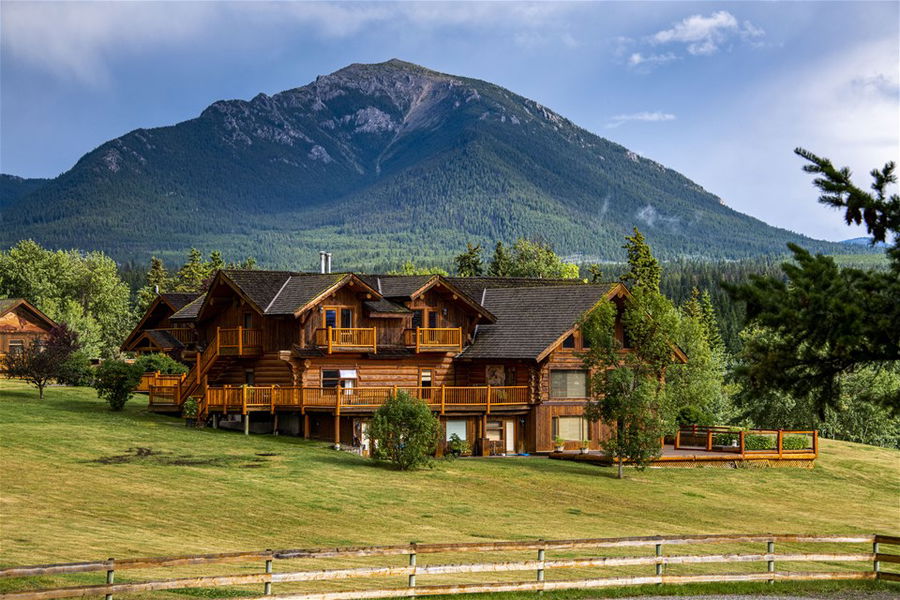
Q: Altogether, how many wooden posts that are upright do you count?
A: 7